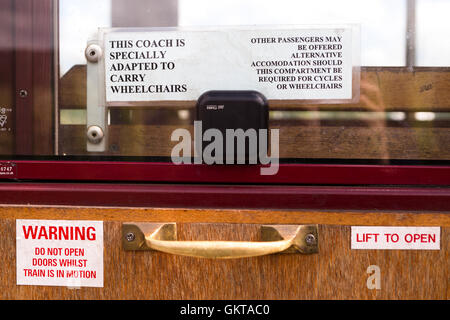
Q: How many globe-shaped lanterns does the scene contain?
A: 0